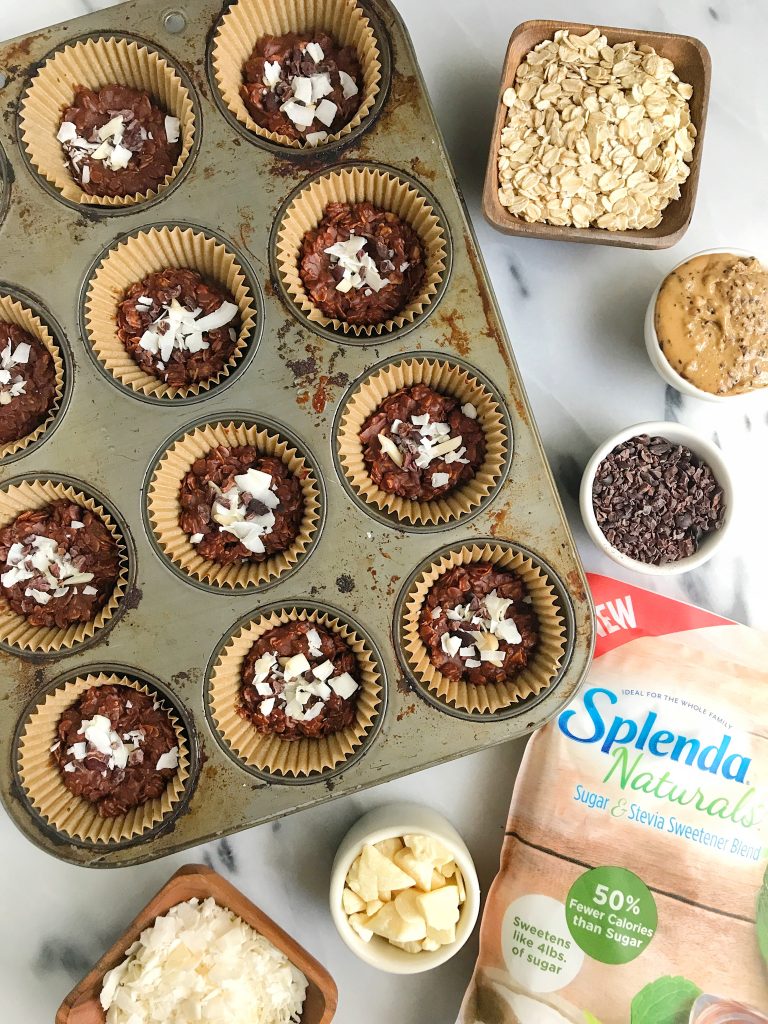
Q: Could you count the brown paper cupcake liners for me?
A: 11